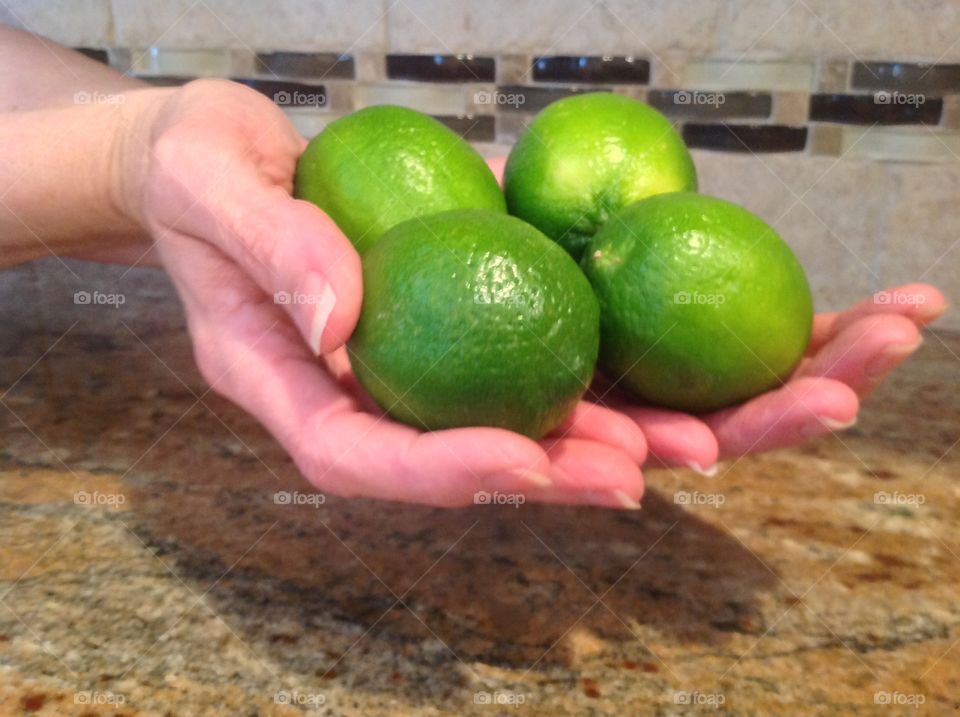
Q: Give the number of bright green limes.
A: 4